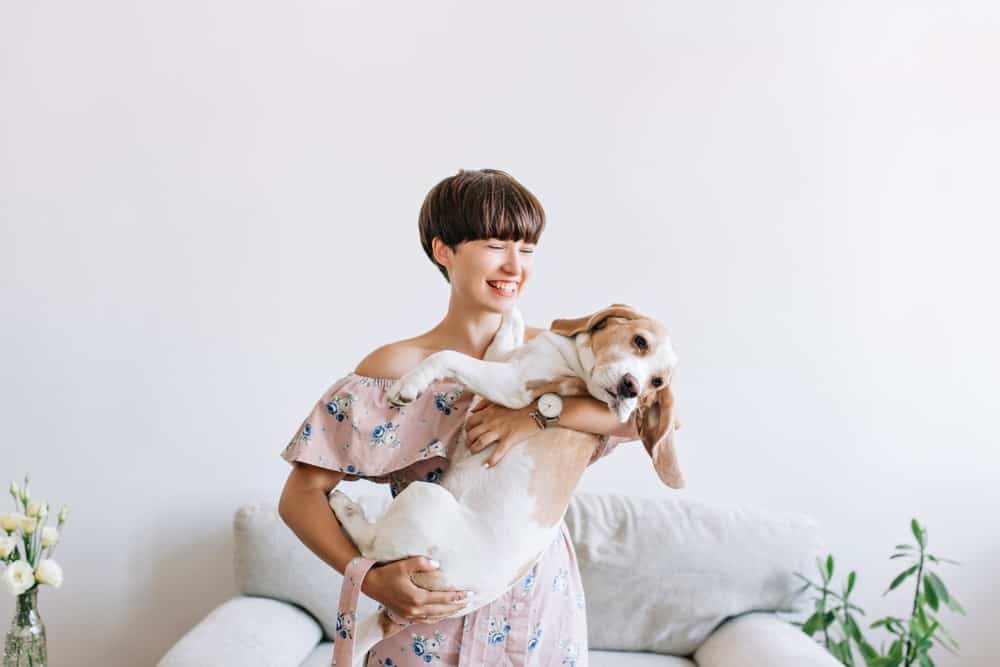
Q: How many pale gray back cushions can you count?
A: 2